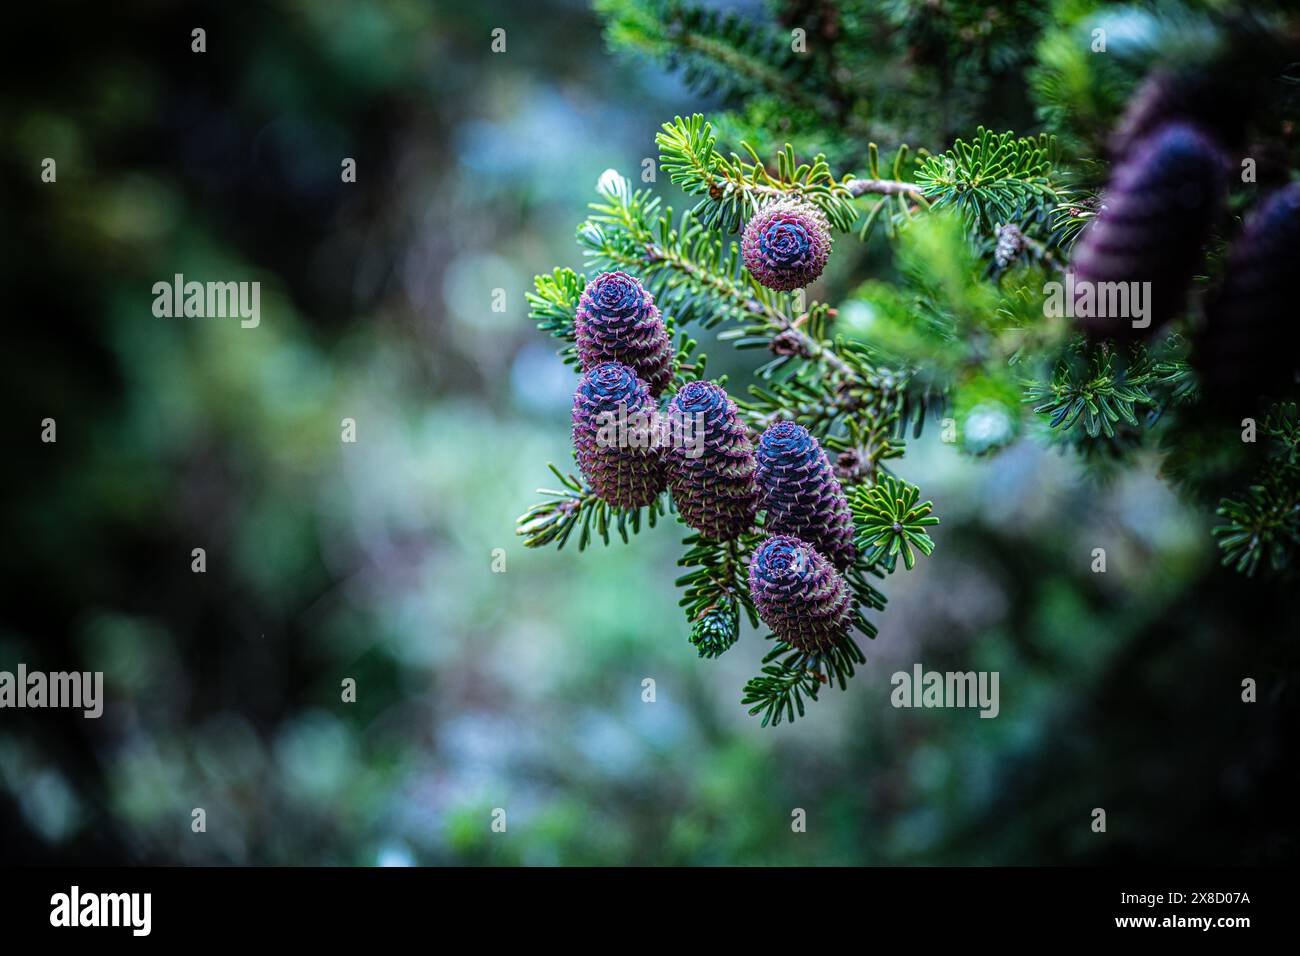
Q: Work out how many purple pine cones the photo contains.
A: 9